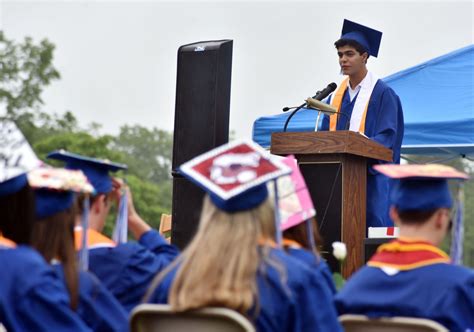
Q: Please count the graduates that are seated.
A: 6